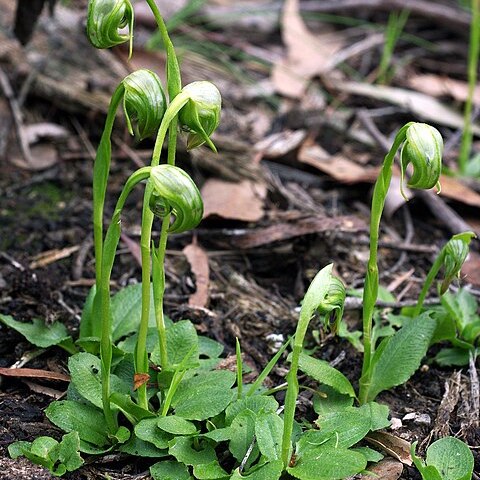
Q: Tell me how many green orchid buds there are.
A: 7